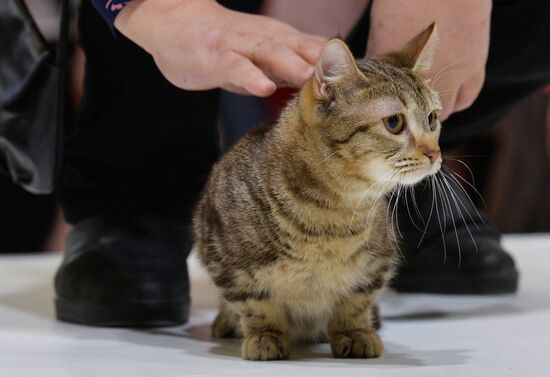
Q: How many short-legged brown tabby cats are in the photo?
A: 1